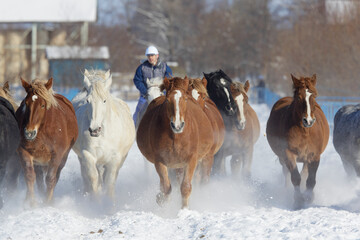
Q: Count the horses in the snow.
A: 11